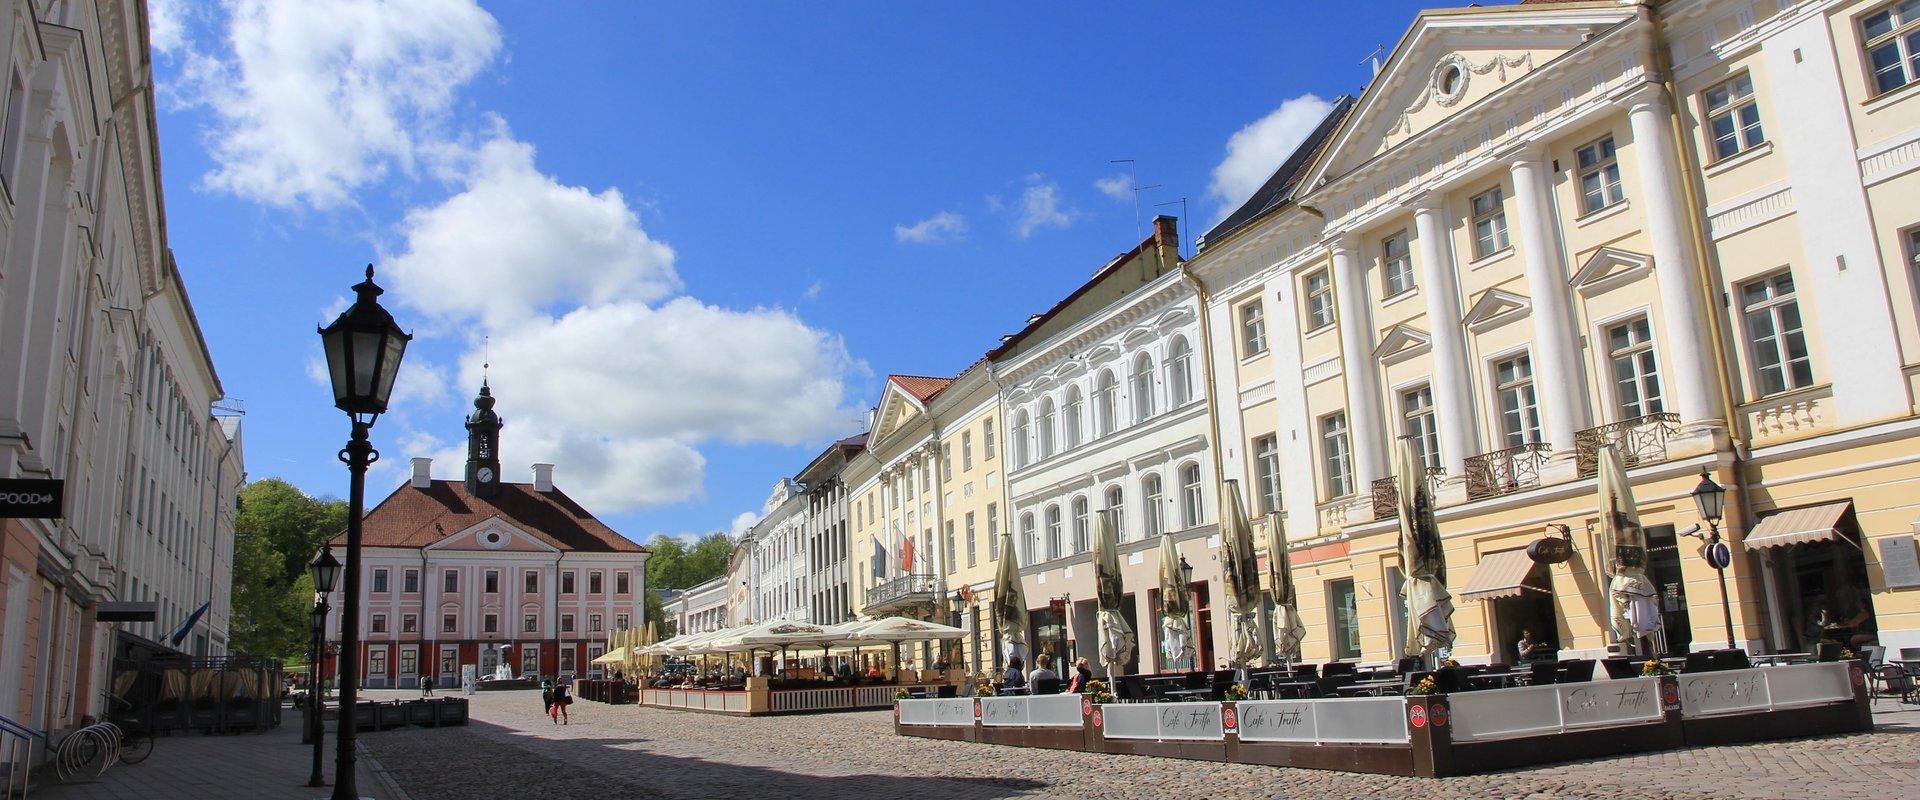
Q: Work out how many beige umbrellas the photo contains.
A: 7